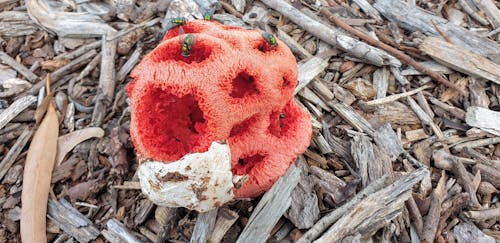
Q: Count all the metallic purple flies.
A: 0